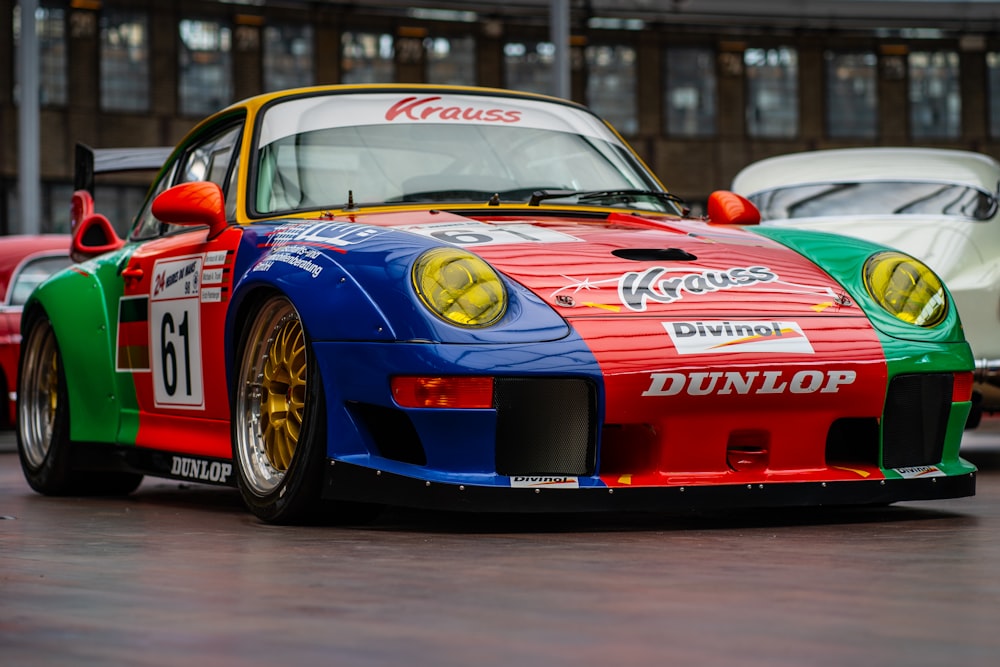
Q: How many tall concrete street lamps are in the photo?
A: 0